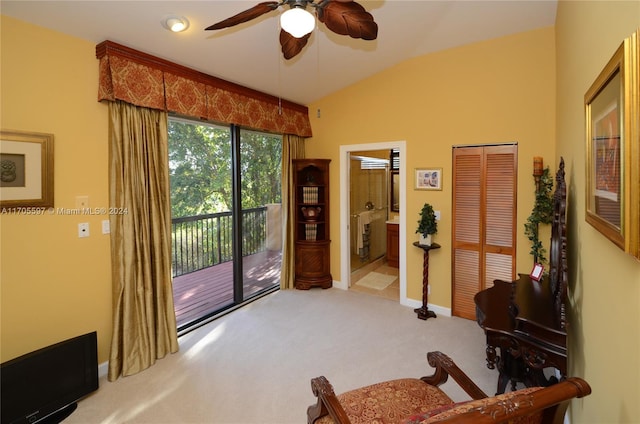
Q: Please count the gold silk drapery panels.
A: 2